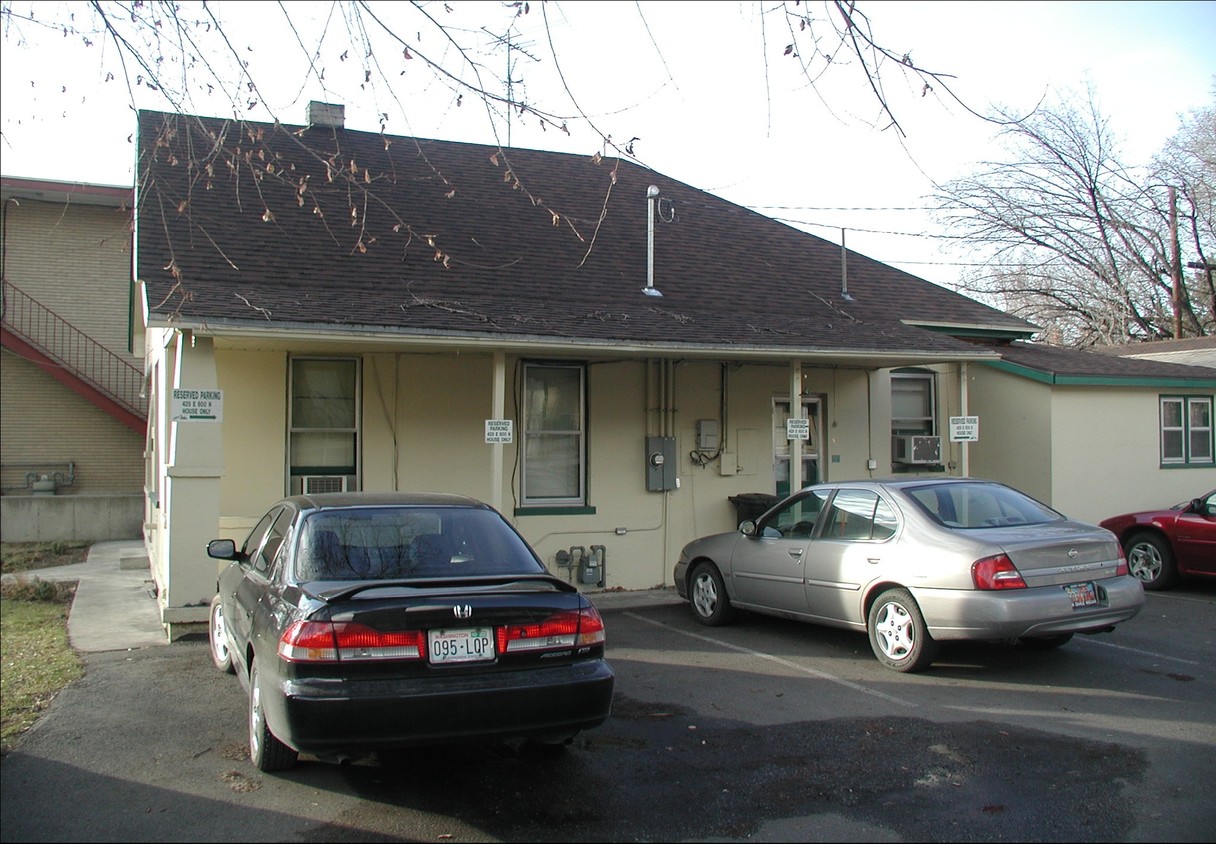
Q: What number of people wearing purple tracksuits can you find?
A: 0